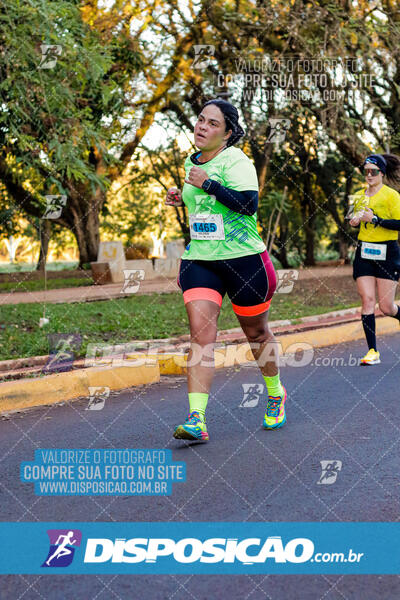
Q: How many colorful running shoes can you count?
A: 3